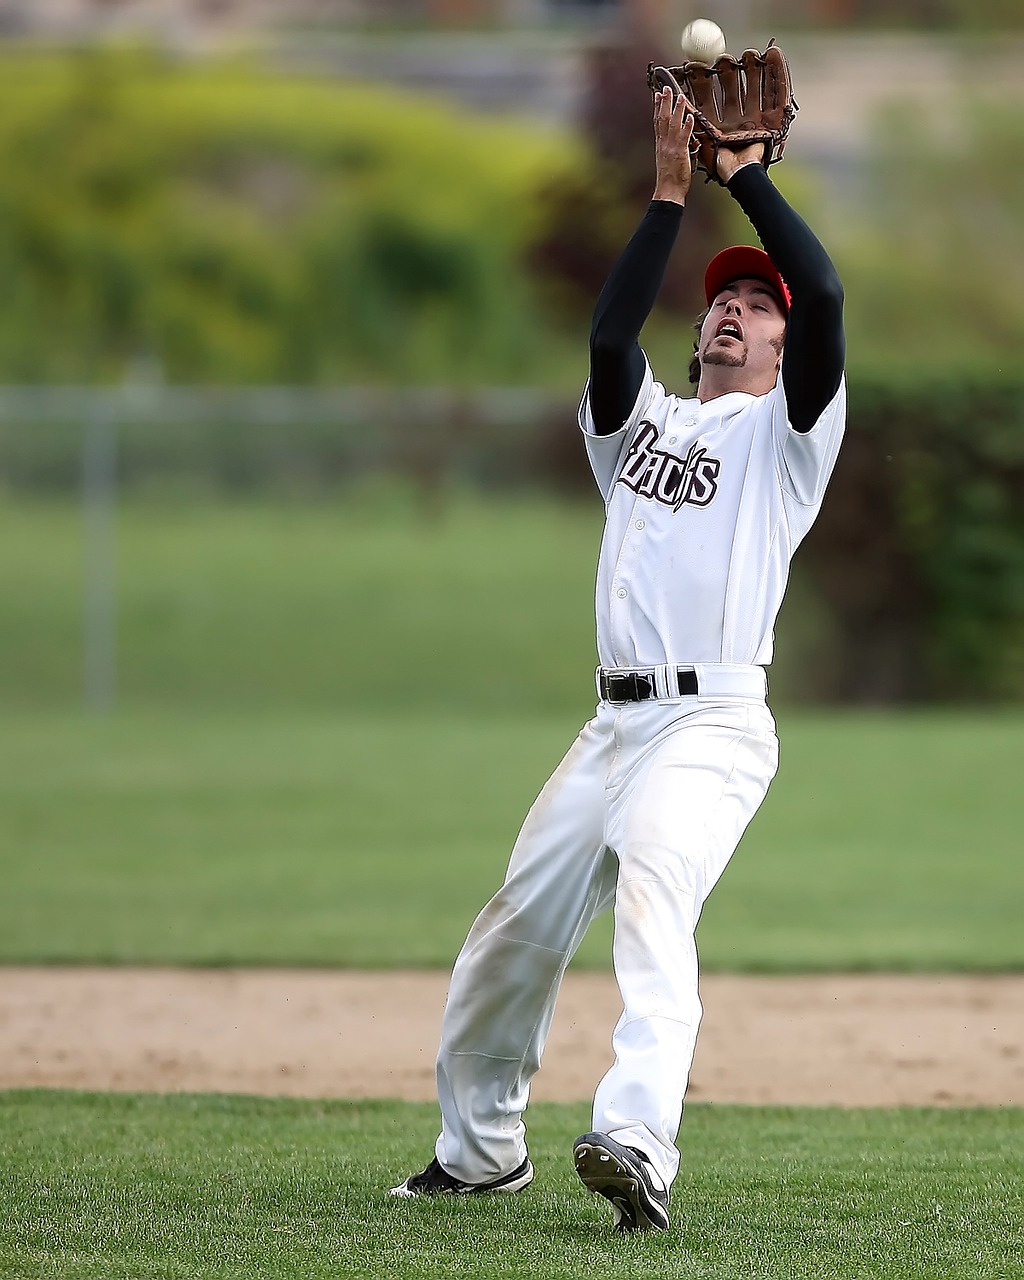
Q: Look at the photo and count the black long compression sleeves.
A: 2